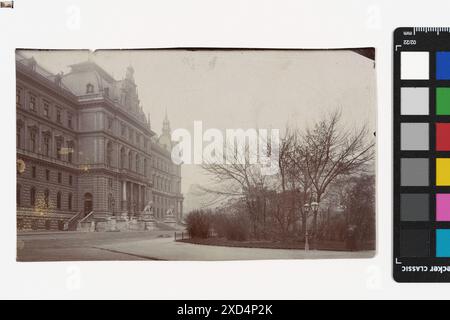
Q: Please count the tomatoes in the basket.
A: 0